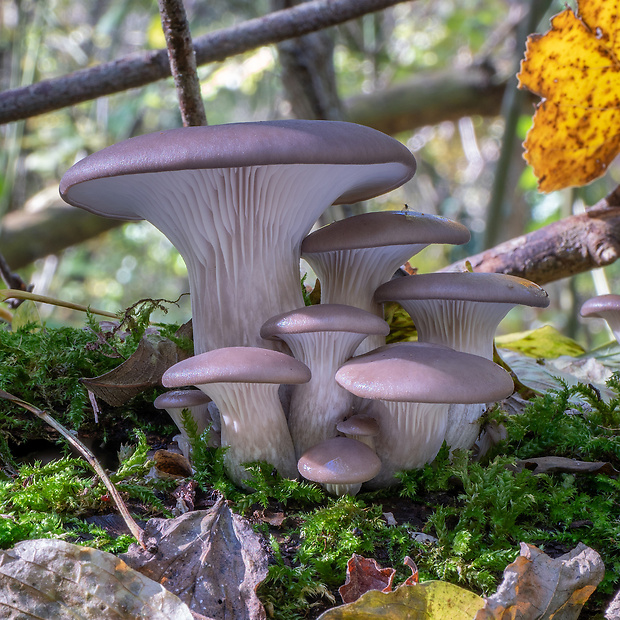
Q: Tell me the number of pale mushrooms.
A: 10